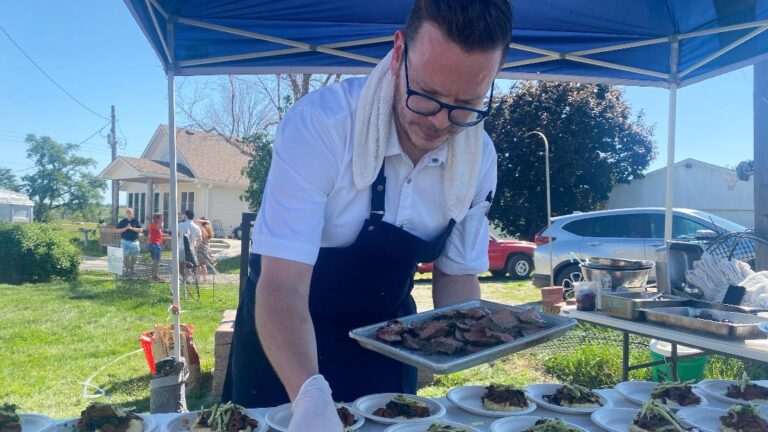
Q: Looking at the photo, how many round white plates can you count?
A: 13